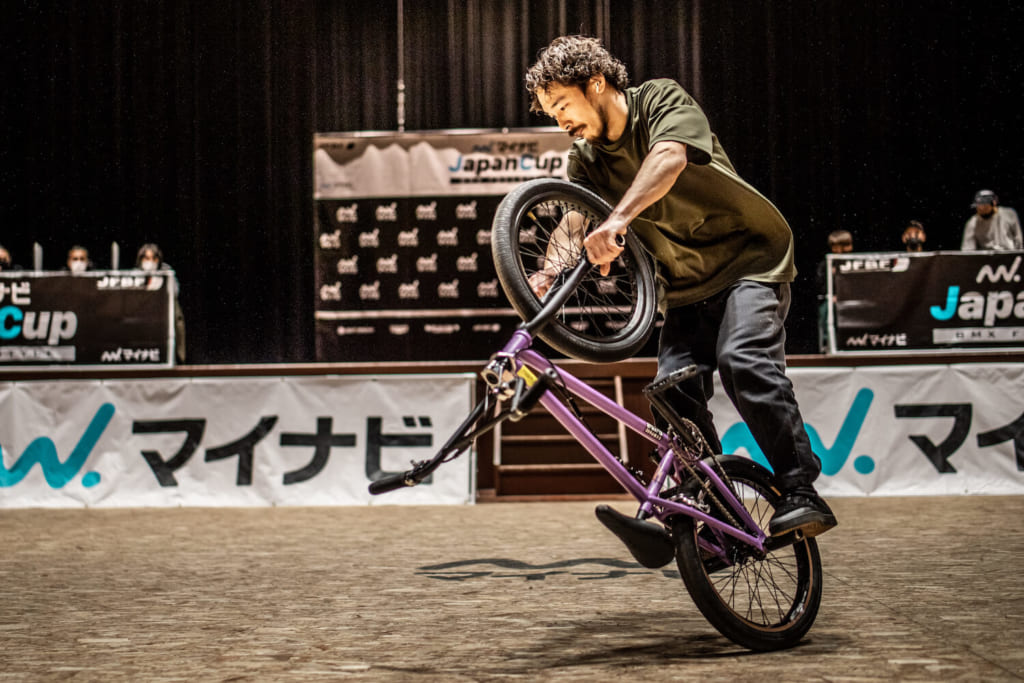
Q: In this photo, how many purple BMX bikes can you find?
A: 1